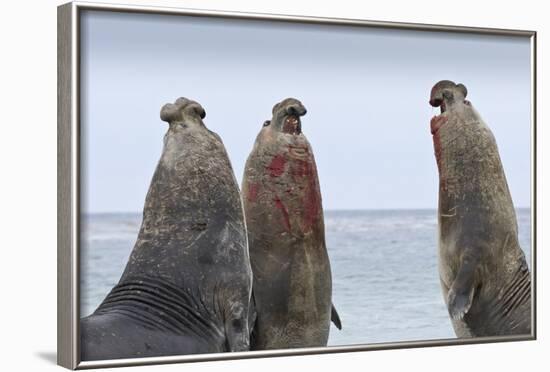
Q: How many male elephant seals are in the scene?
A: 3